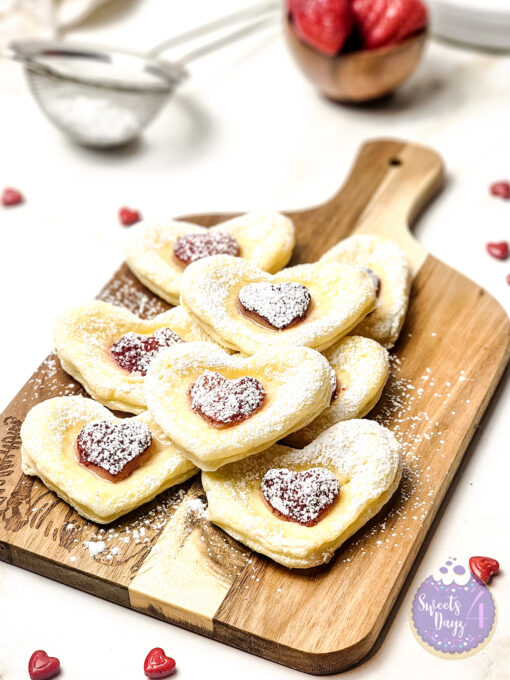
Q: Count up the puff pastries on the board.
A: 8